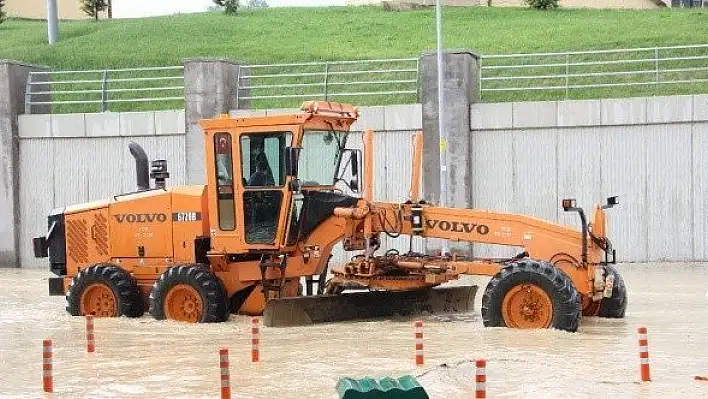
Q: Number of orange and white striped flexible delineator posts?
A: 7